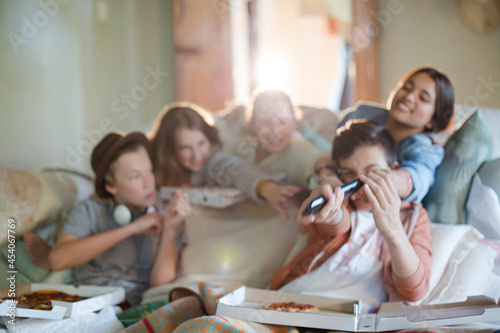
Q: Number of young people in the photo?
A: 5